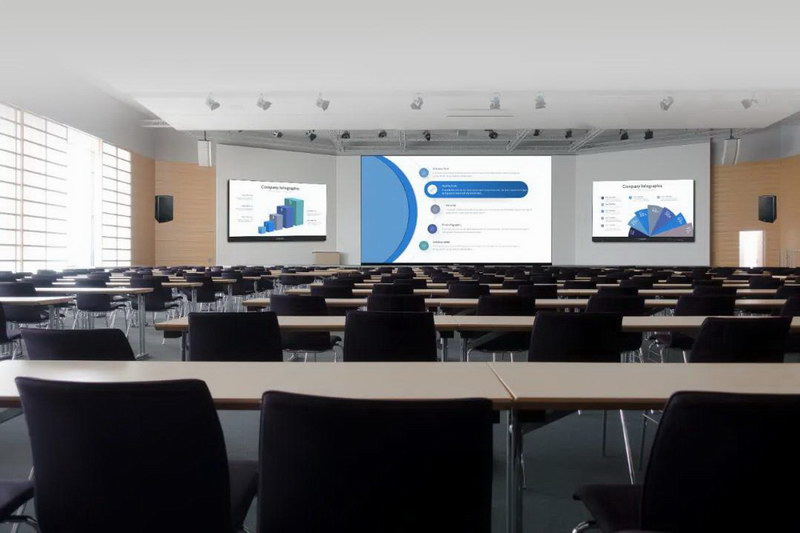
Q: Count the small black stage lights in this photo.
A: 10